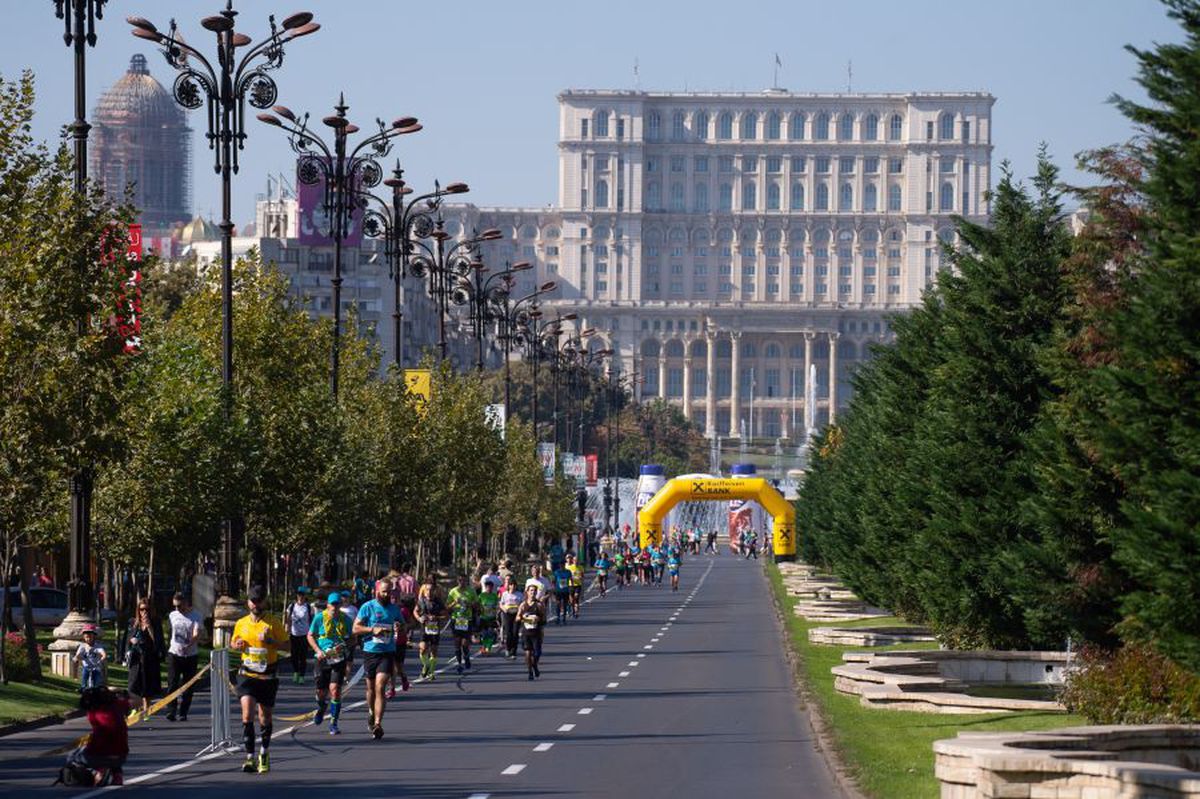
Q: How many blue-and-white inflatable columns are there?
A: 2